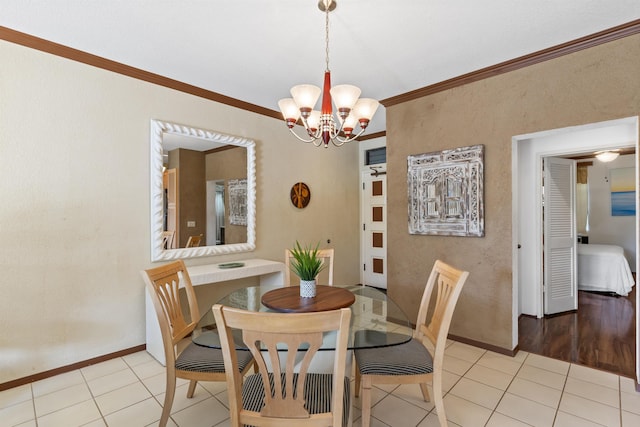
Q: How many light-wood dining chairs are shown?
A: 4